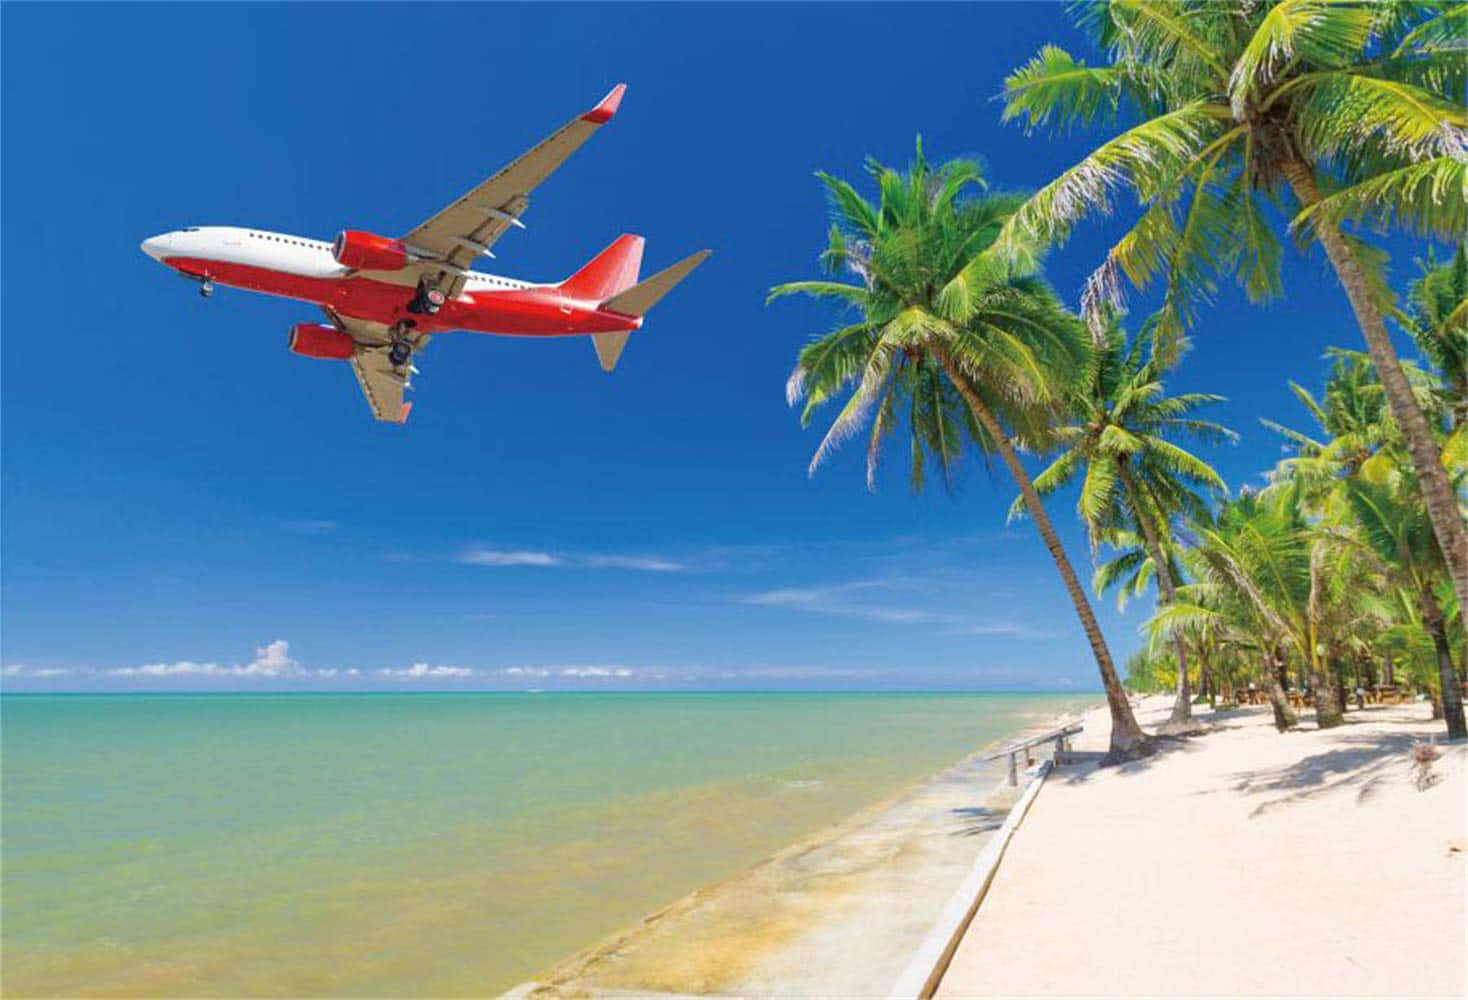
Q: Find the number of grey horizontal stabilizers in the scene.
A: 2